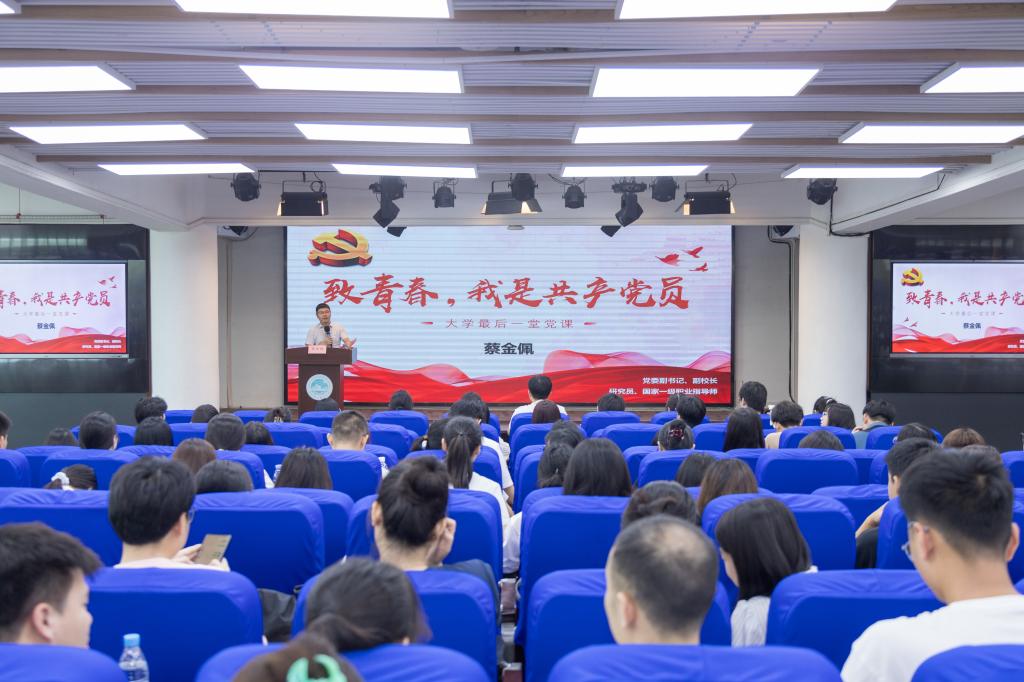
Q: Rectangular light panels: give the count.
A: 15